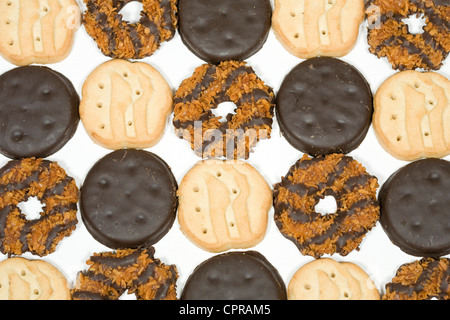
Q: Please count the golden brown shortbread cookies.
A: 7